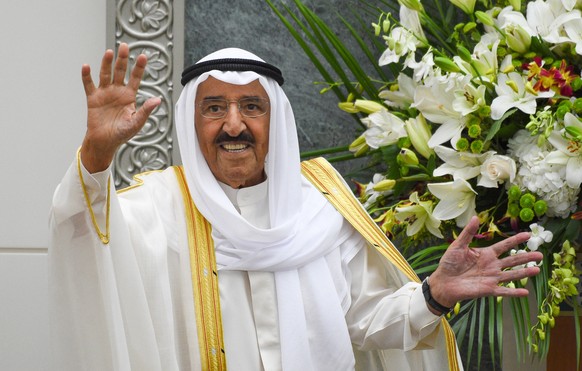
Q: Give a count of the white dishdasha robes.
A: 1